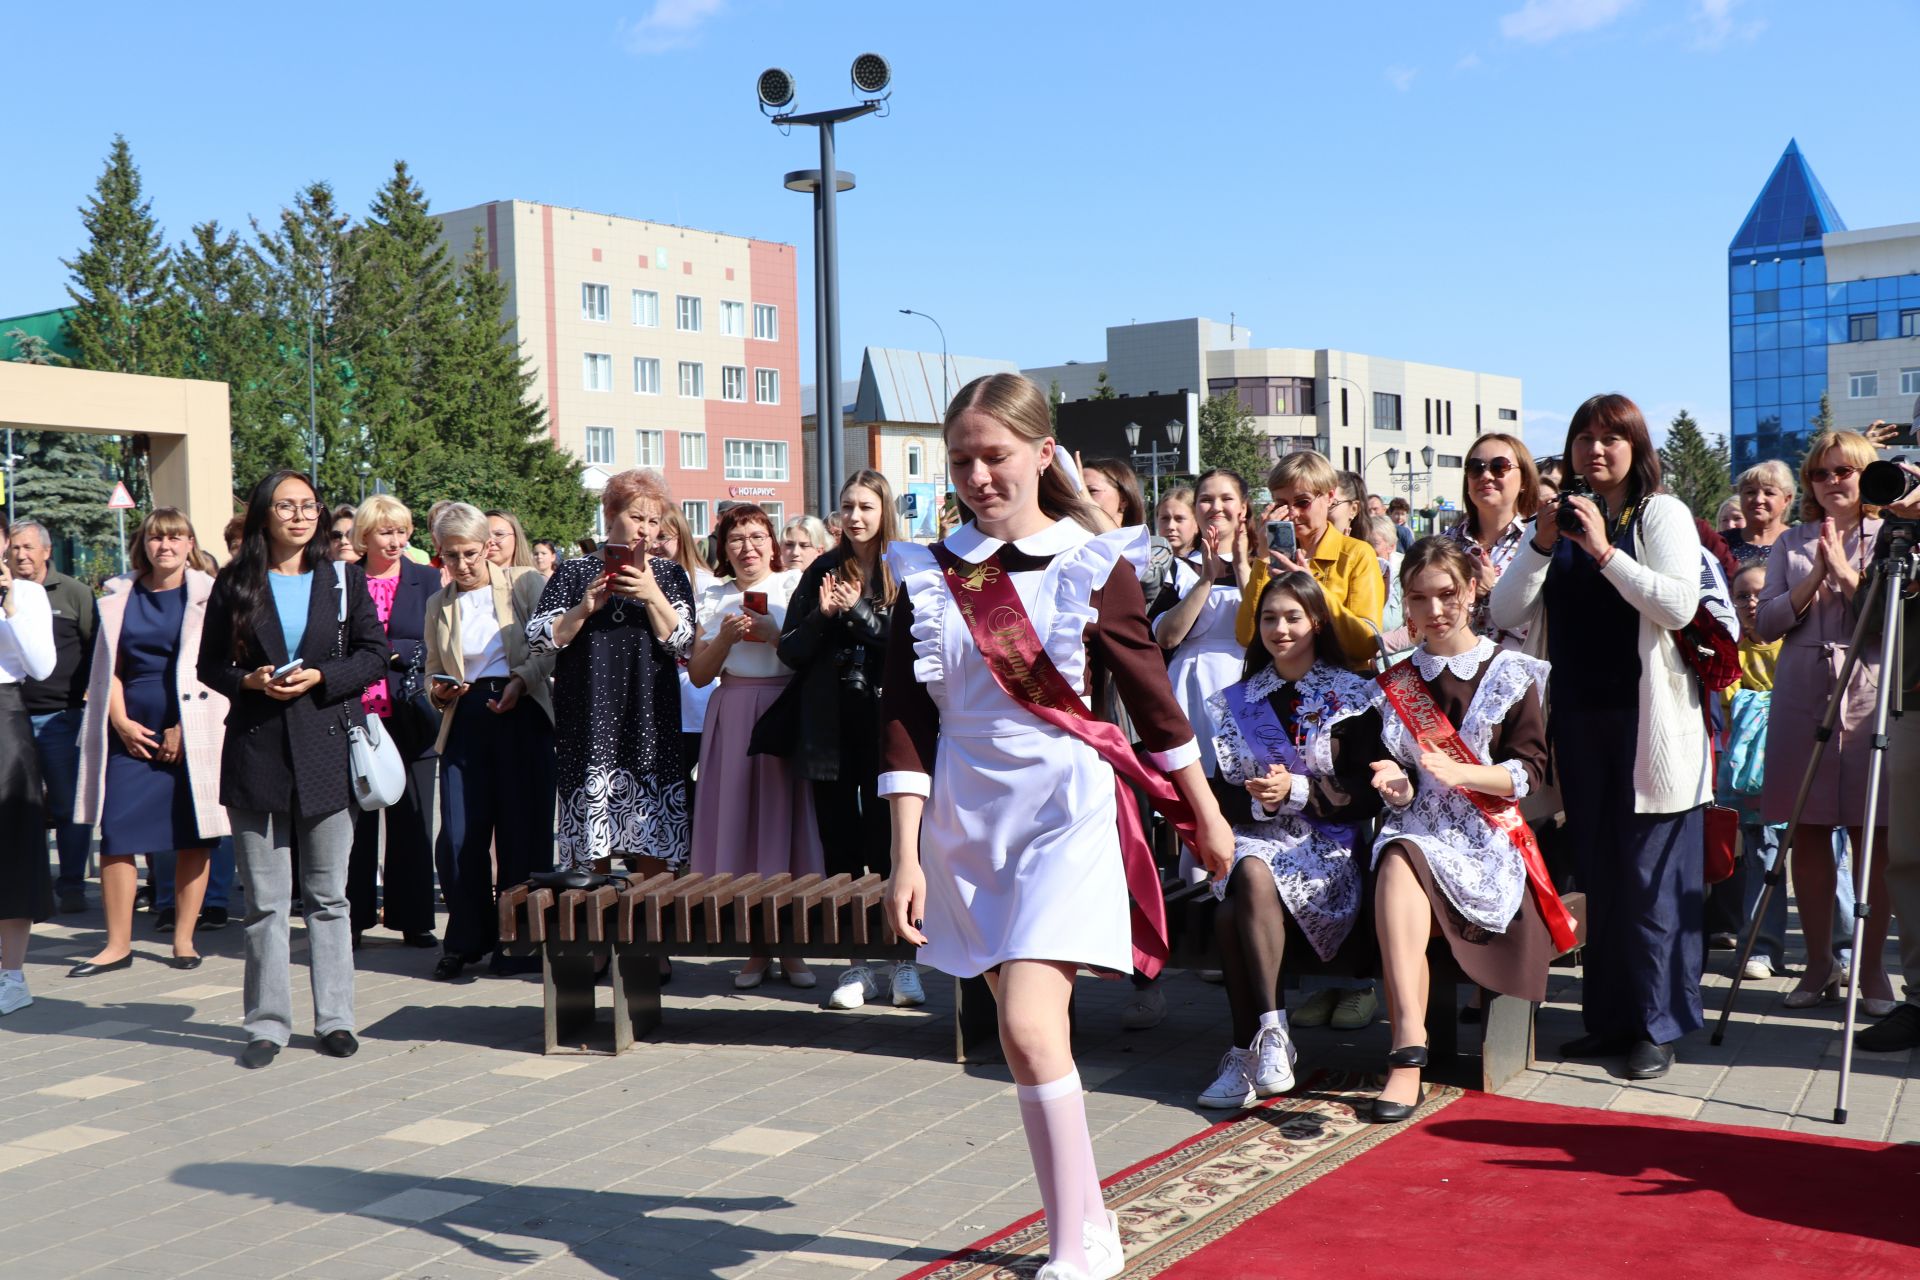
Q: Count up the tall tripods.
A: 1